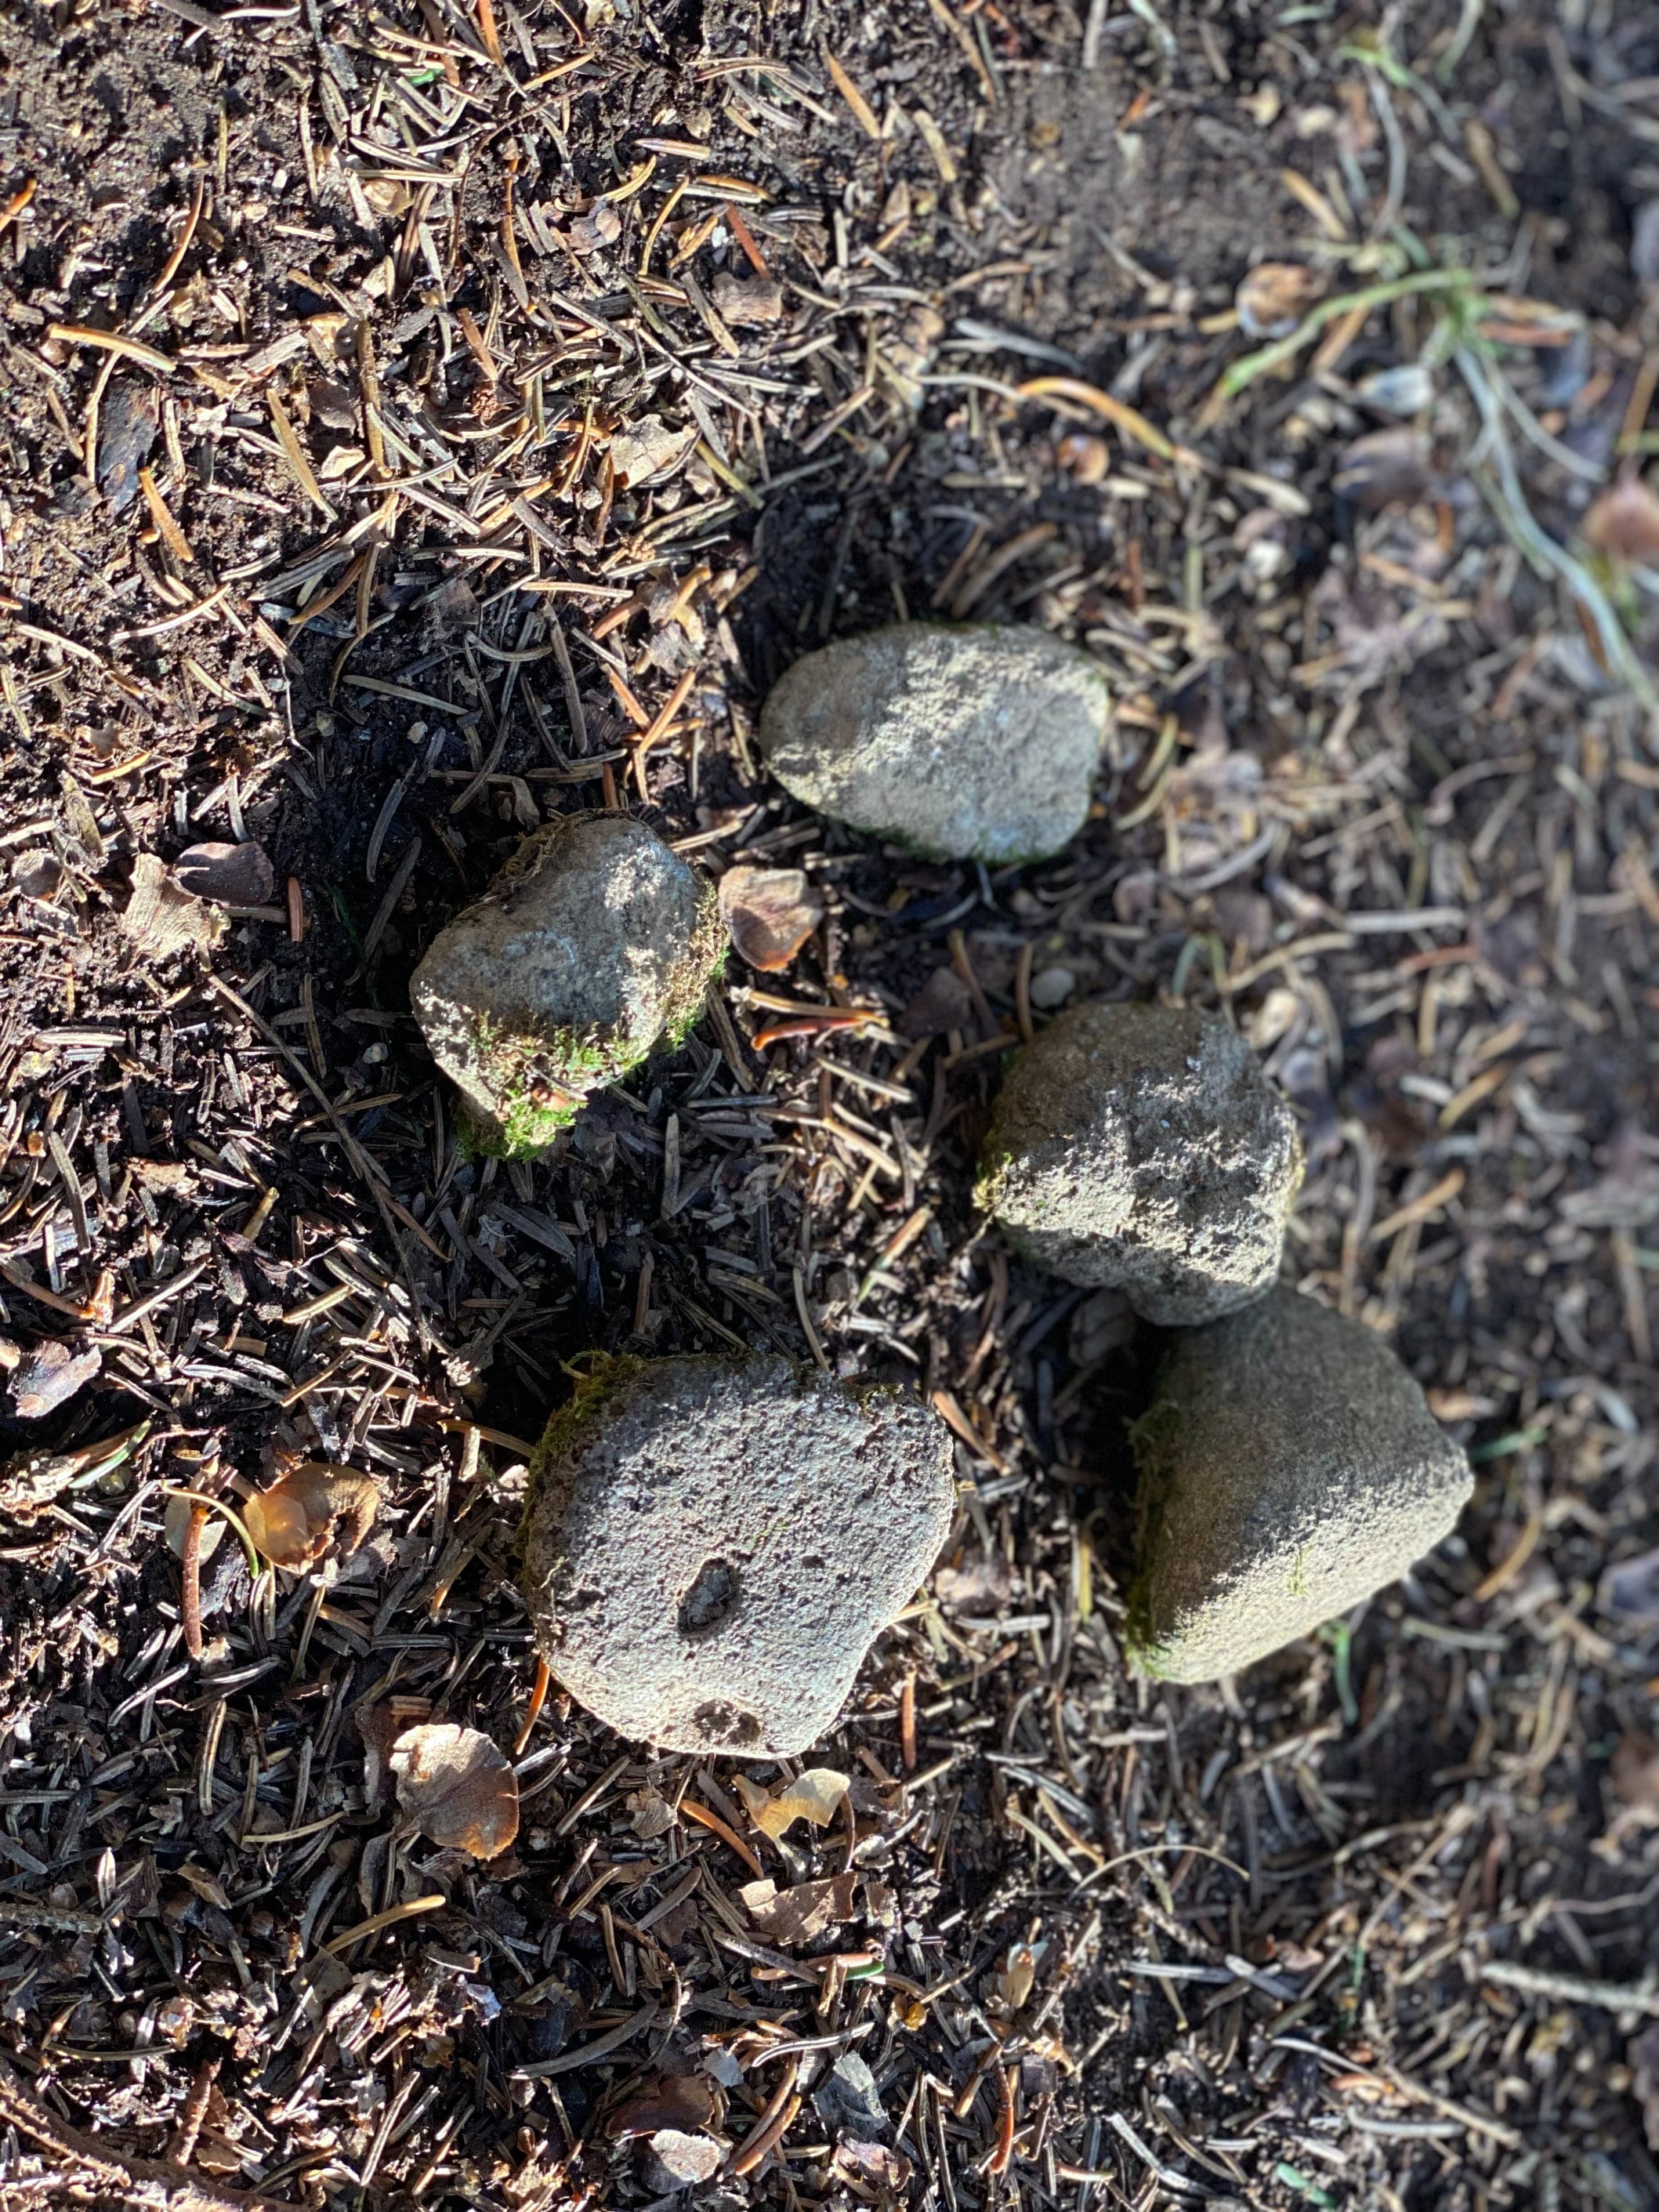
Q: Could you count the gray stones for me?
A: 5